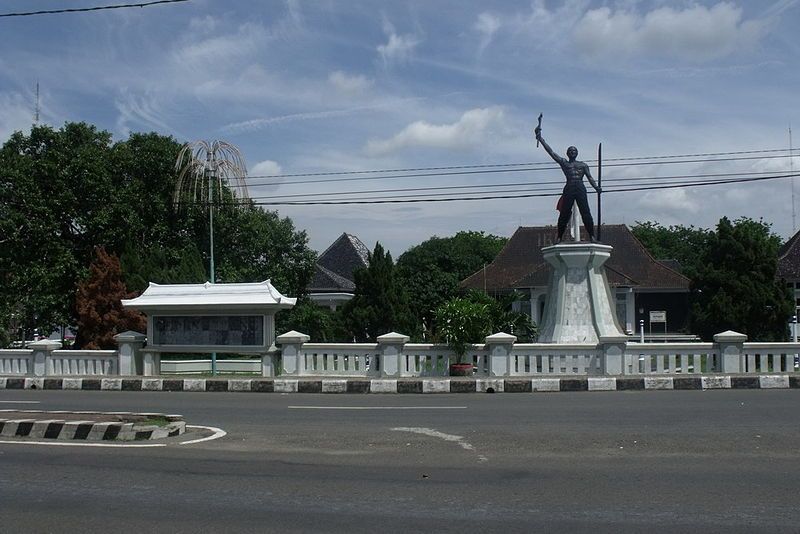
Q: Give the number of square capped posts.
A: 7